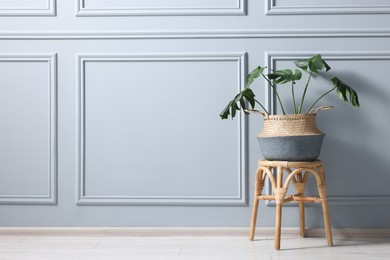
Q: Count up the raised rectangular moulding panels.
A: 6